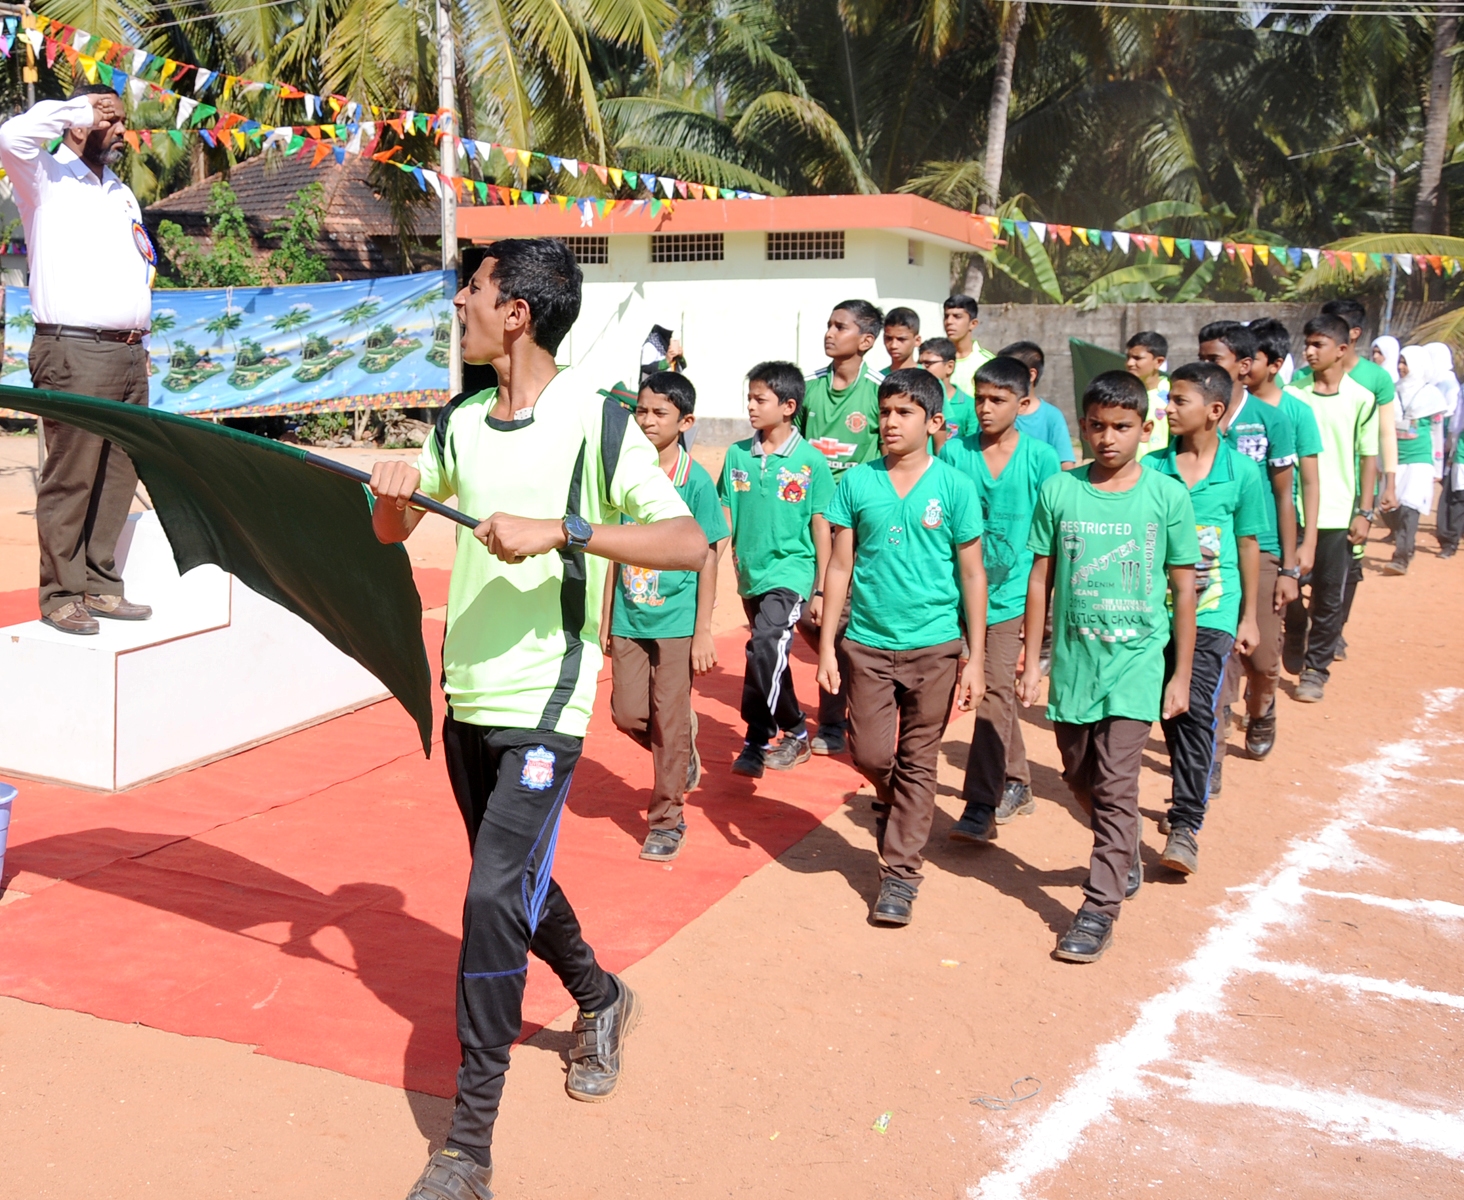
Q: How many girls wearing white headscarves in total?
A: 3